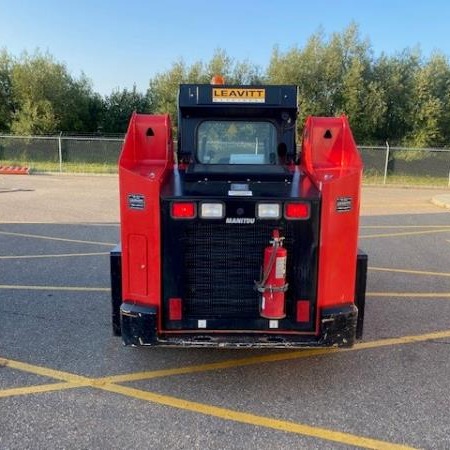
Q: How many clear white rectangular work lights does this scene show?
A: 2